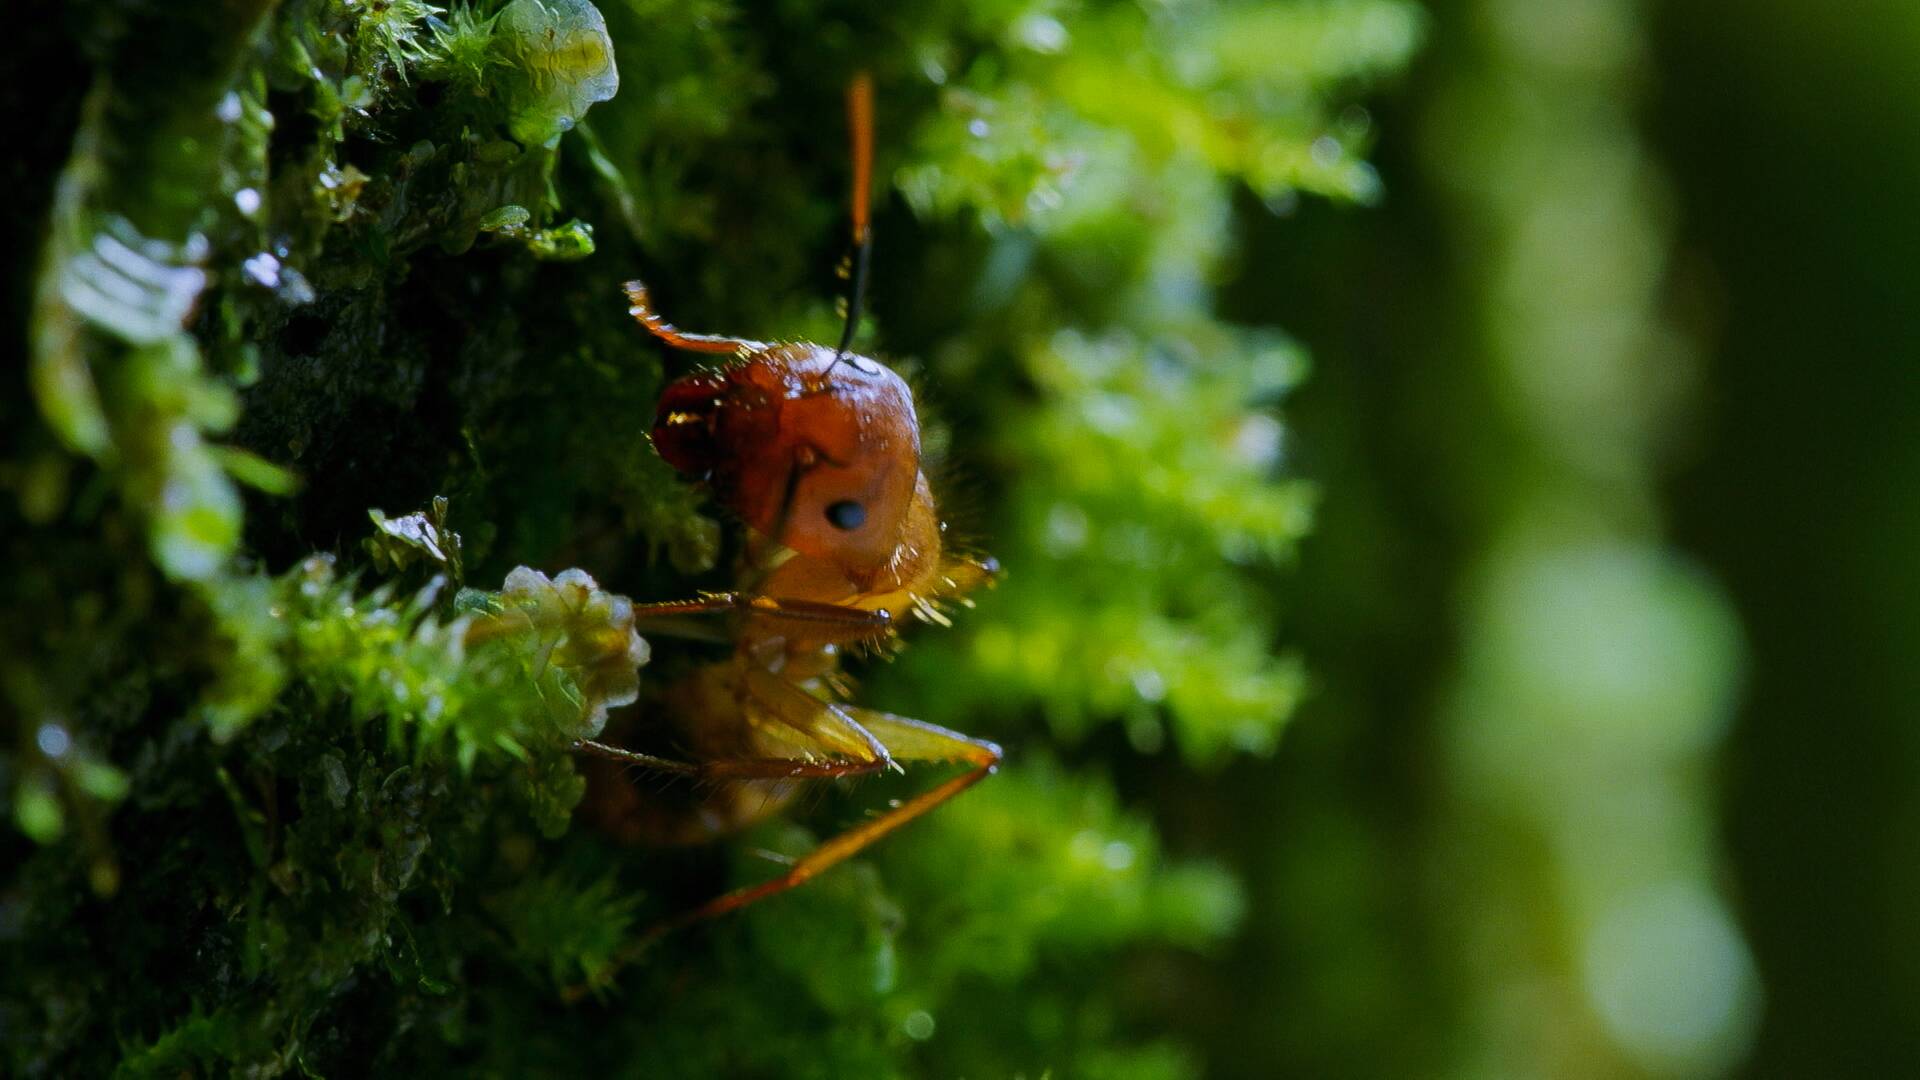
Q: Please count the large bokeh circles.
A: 2